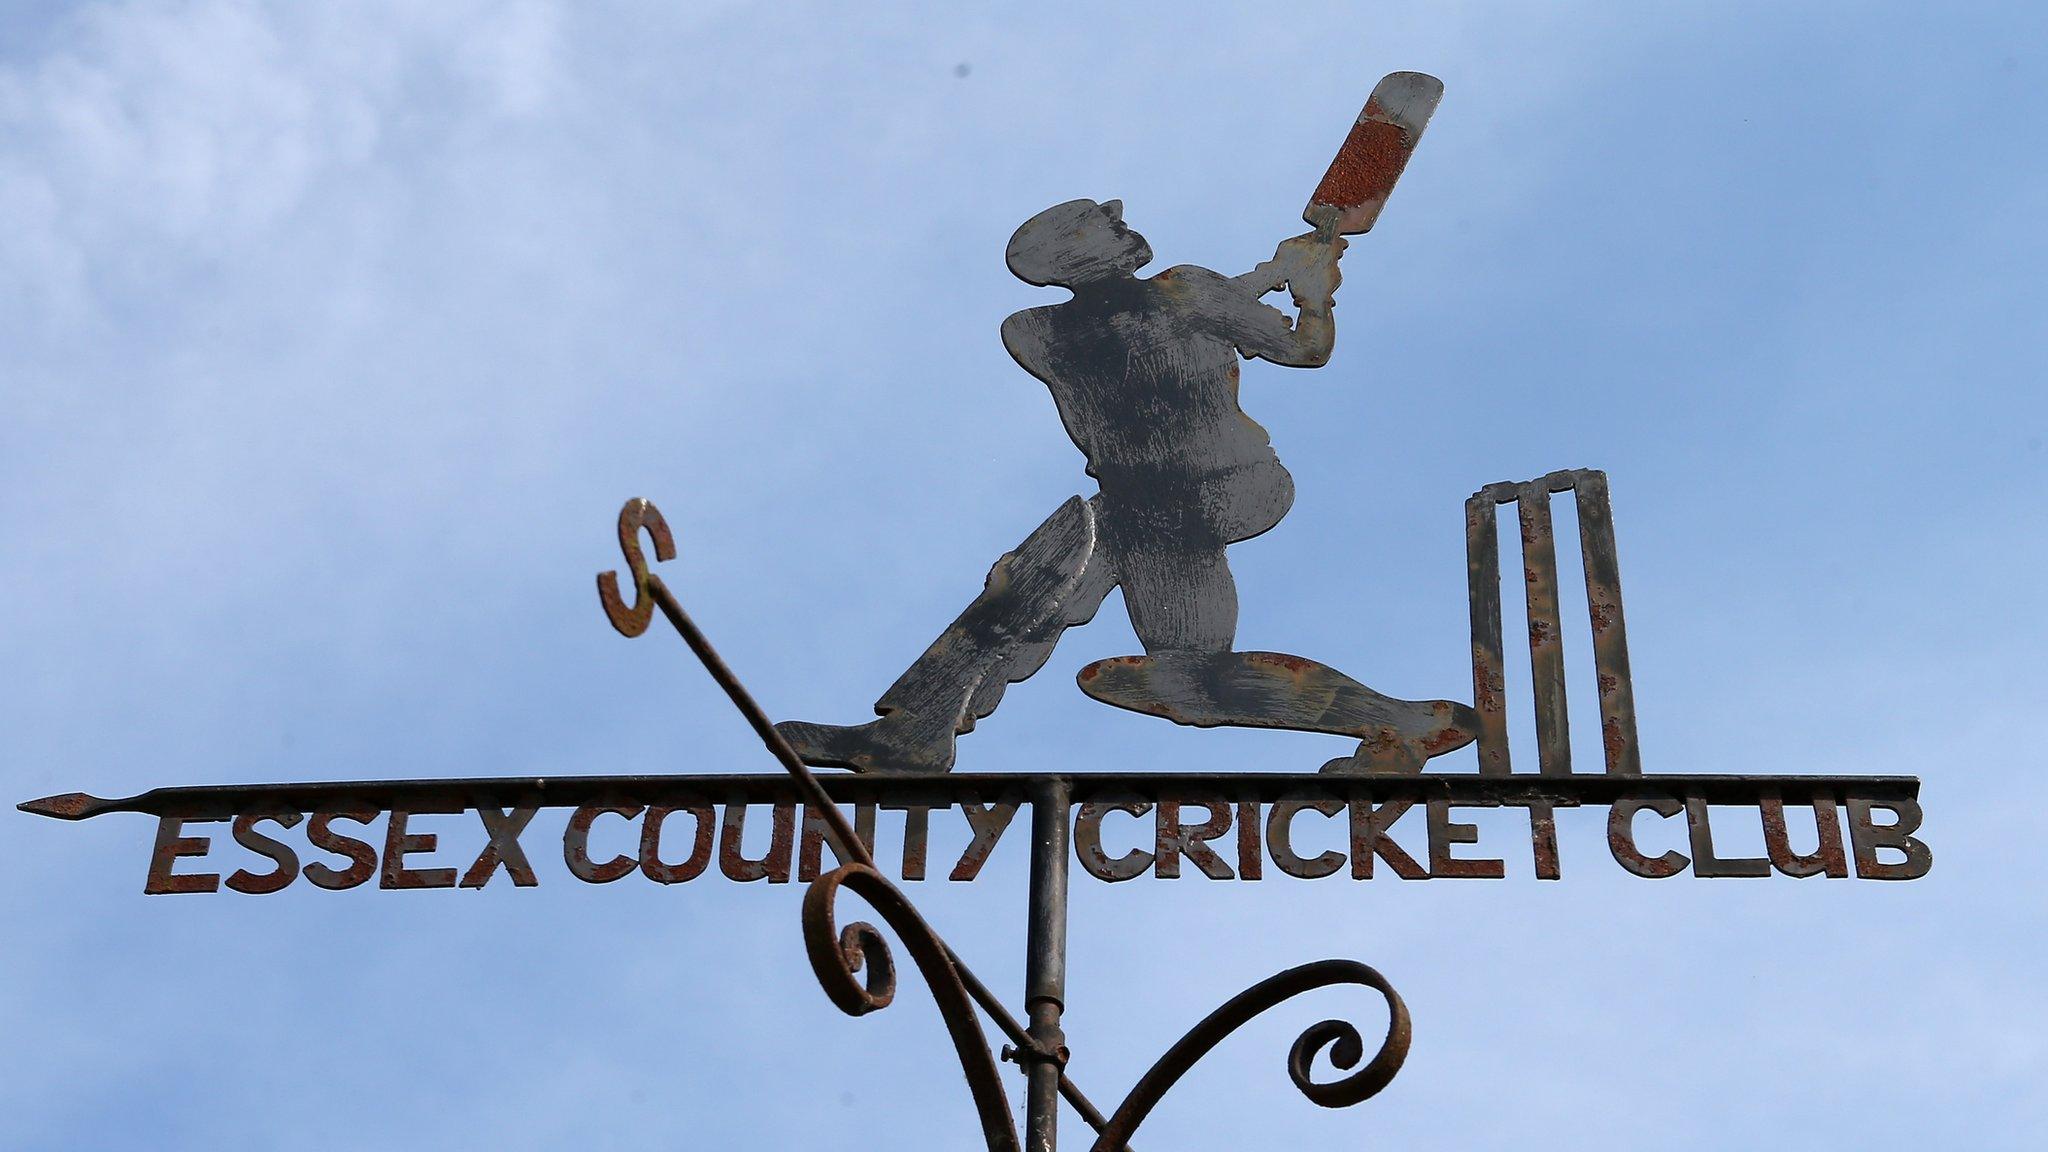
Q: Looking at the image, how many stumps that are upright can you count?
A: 3